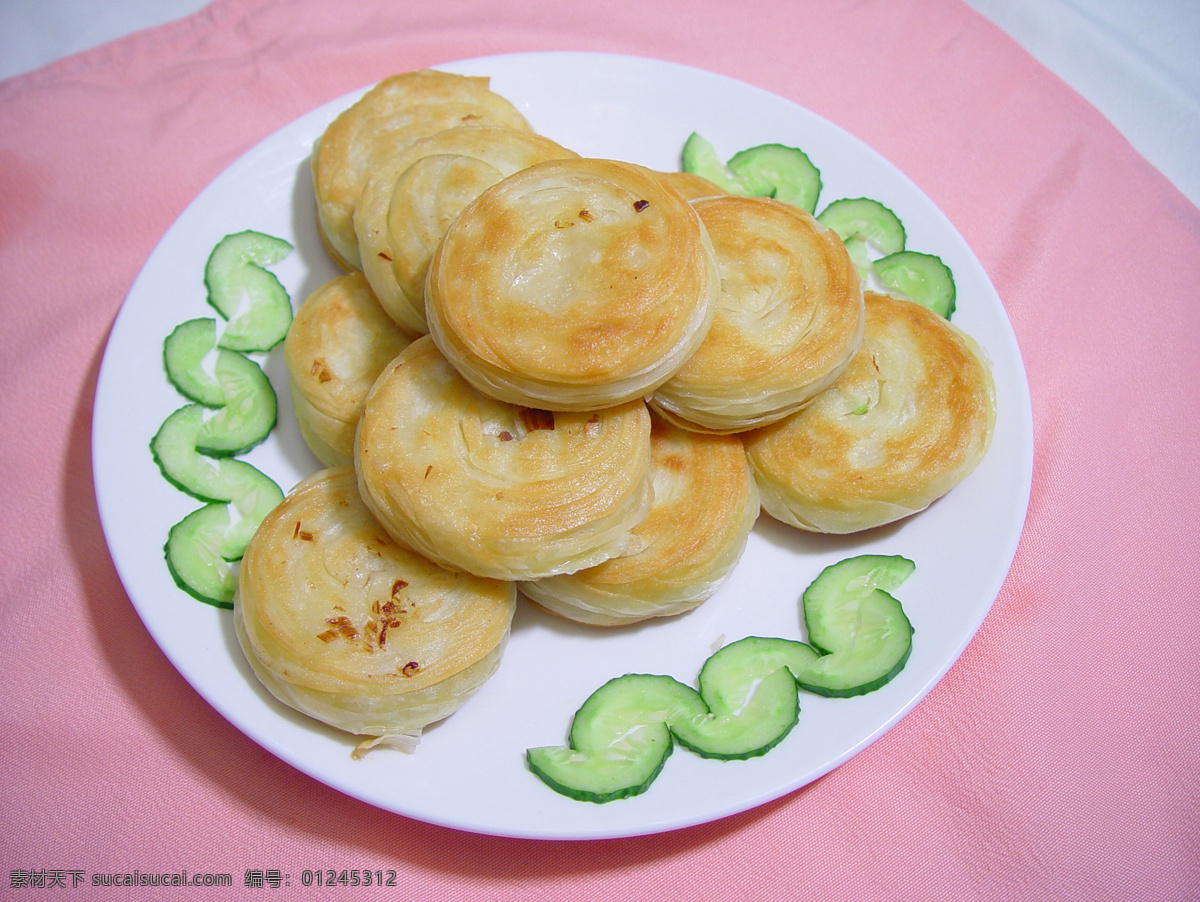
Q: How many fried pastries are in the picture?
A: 10